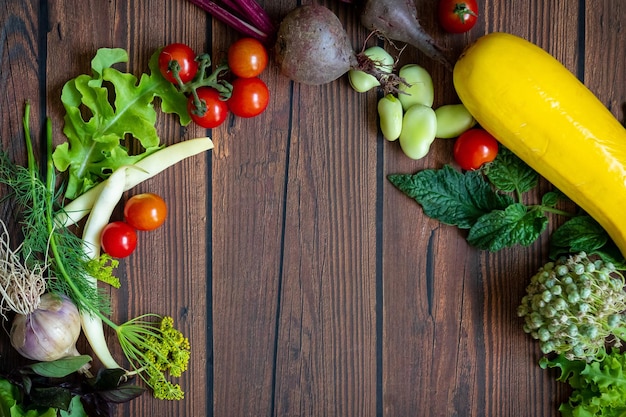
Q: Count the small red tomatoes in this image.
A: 8